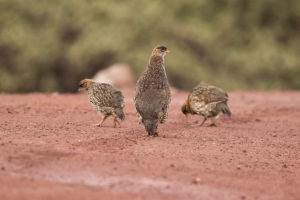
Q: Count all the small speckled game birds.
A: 3